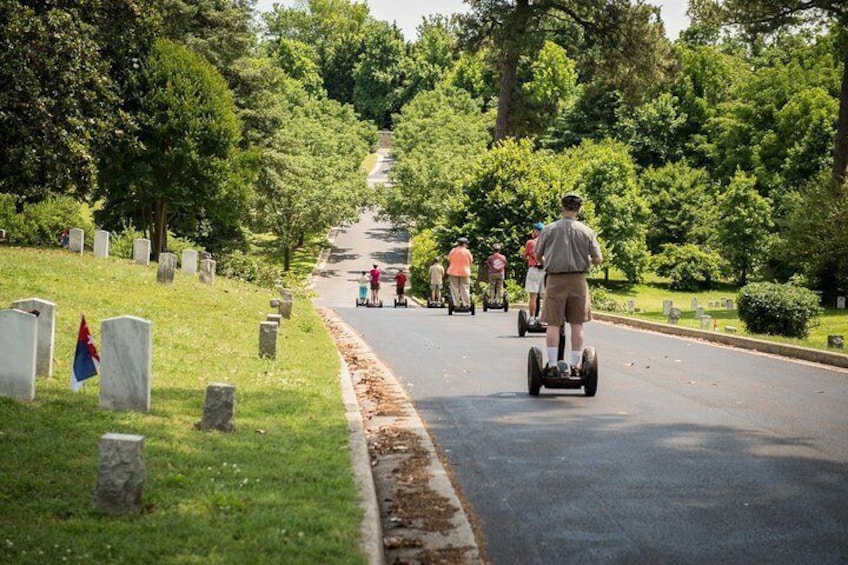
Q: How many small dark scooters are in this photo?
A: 8